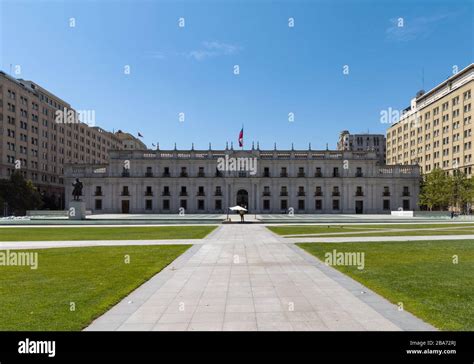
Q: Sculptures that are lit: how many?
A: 0